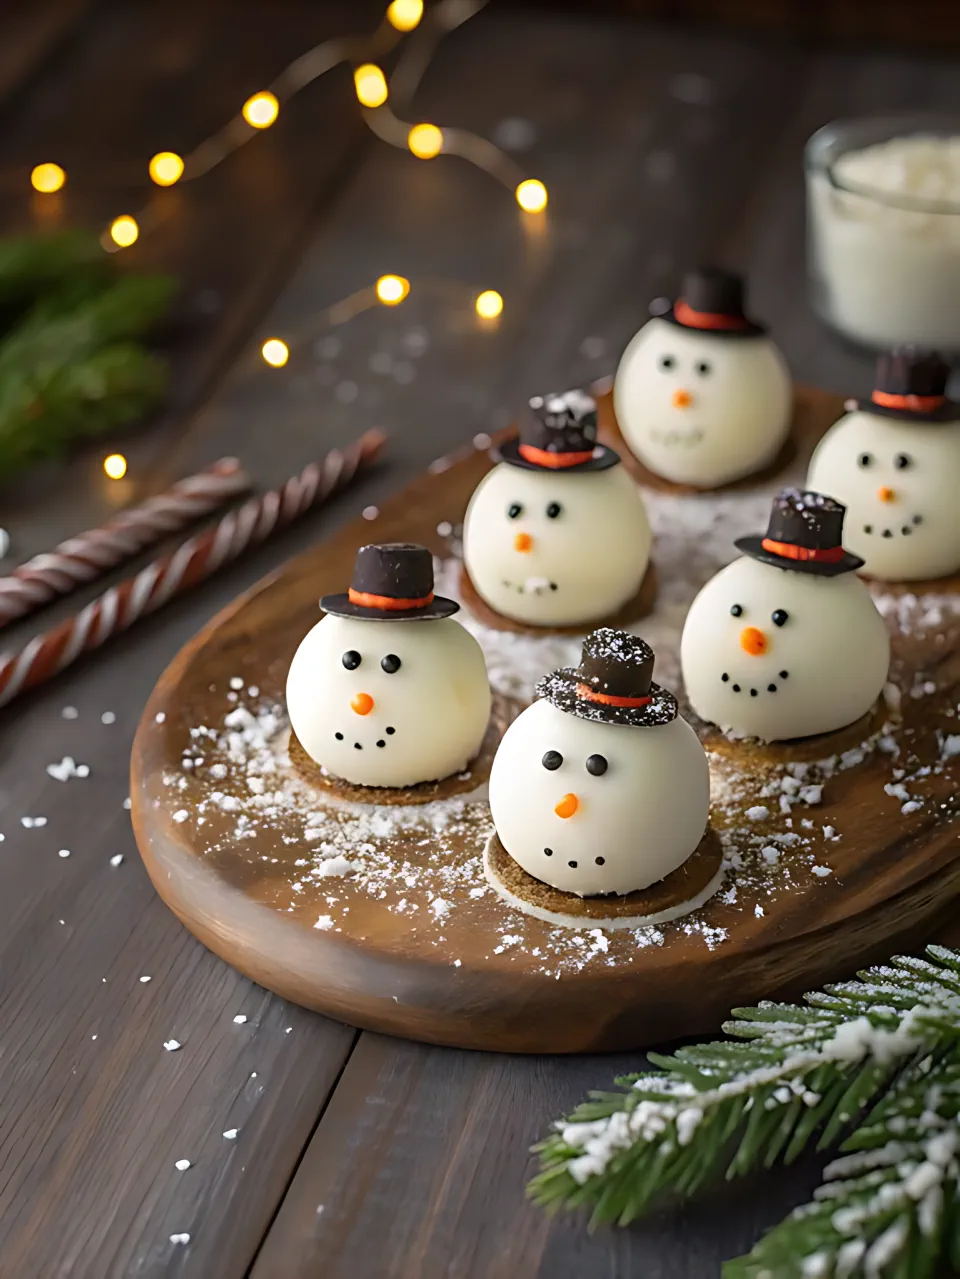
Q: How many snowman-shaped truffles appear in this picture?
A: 6